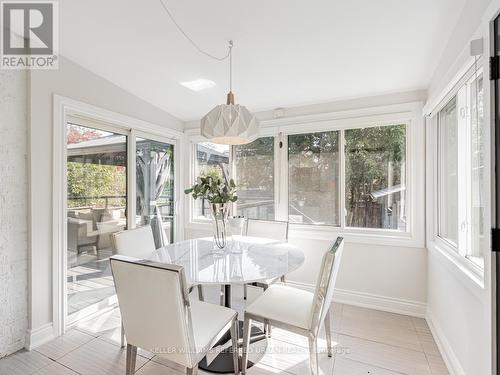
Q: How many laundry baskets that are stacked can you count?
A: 0